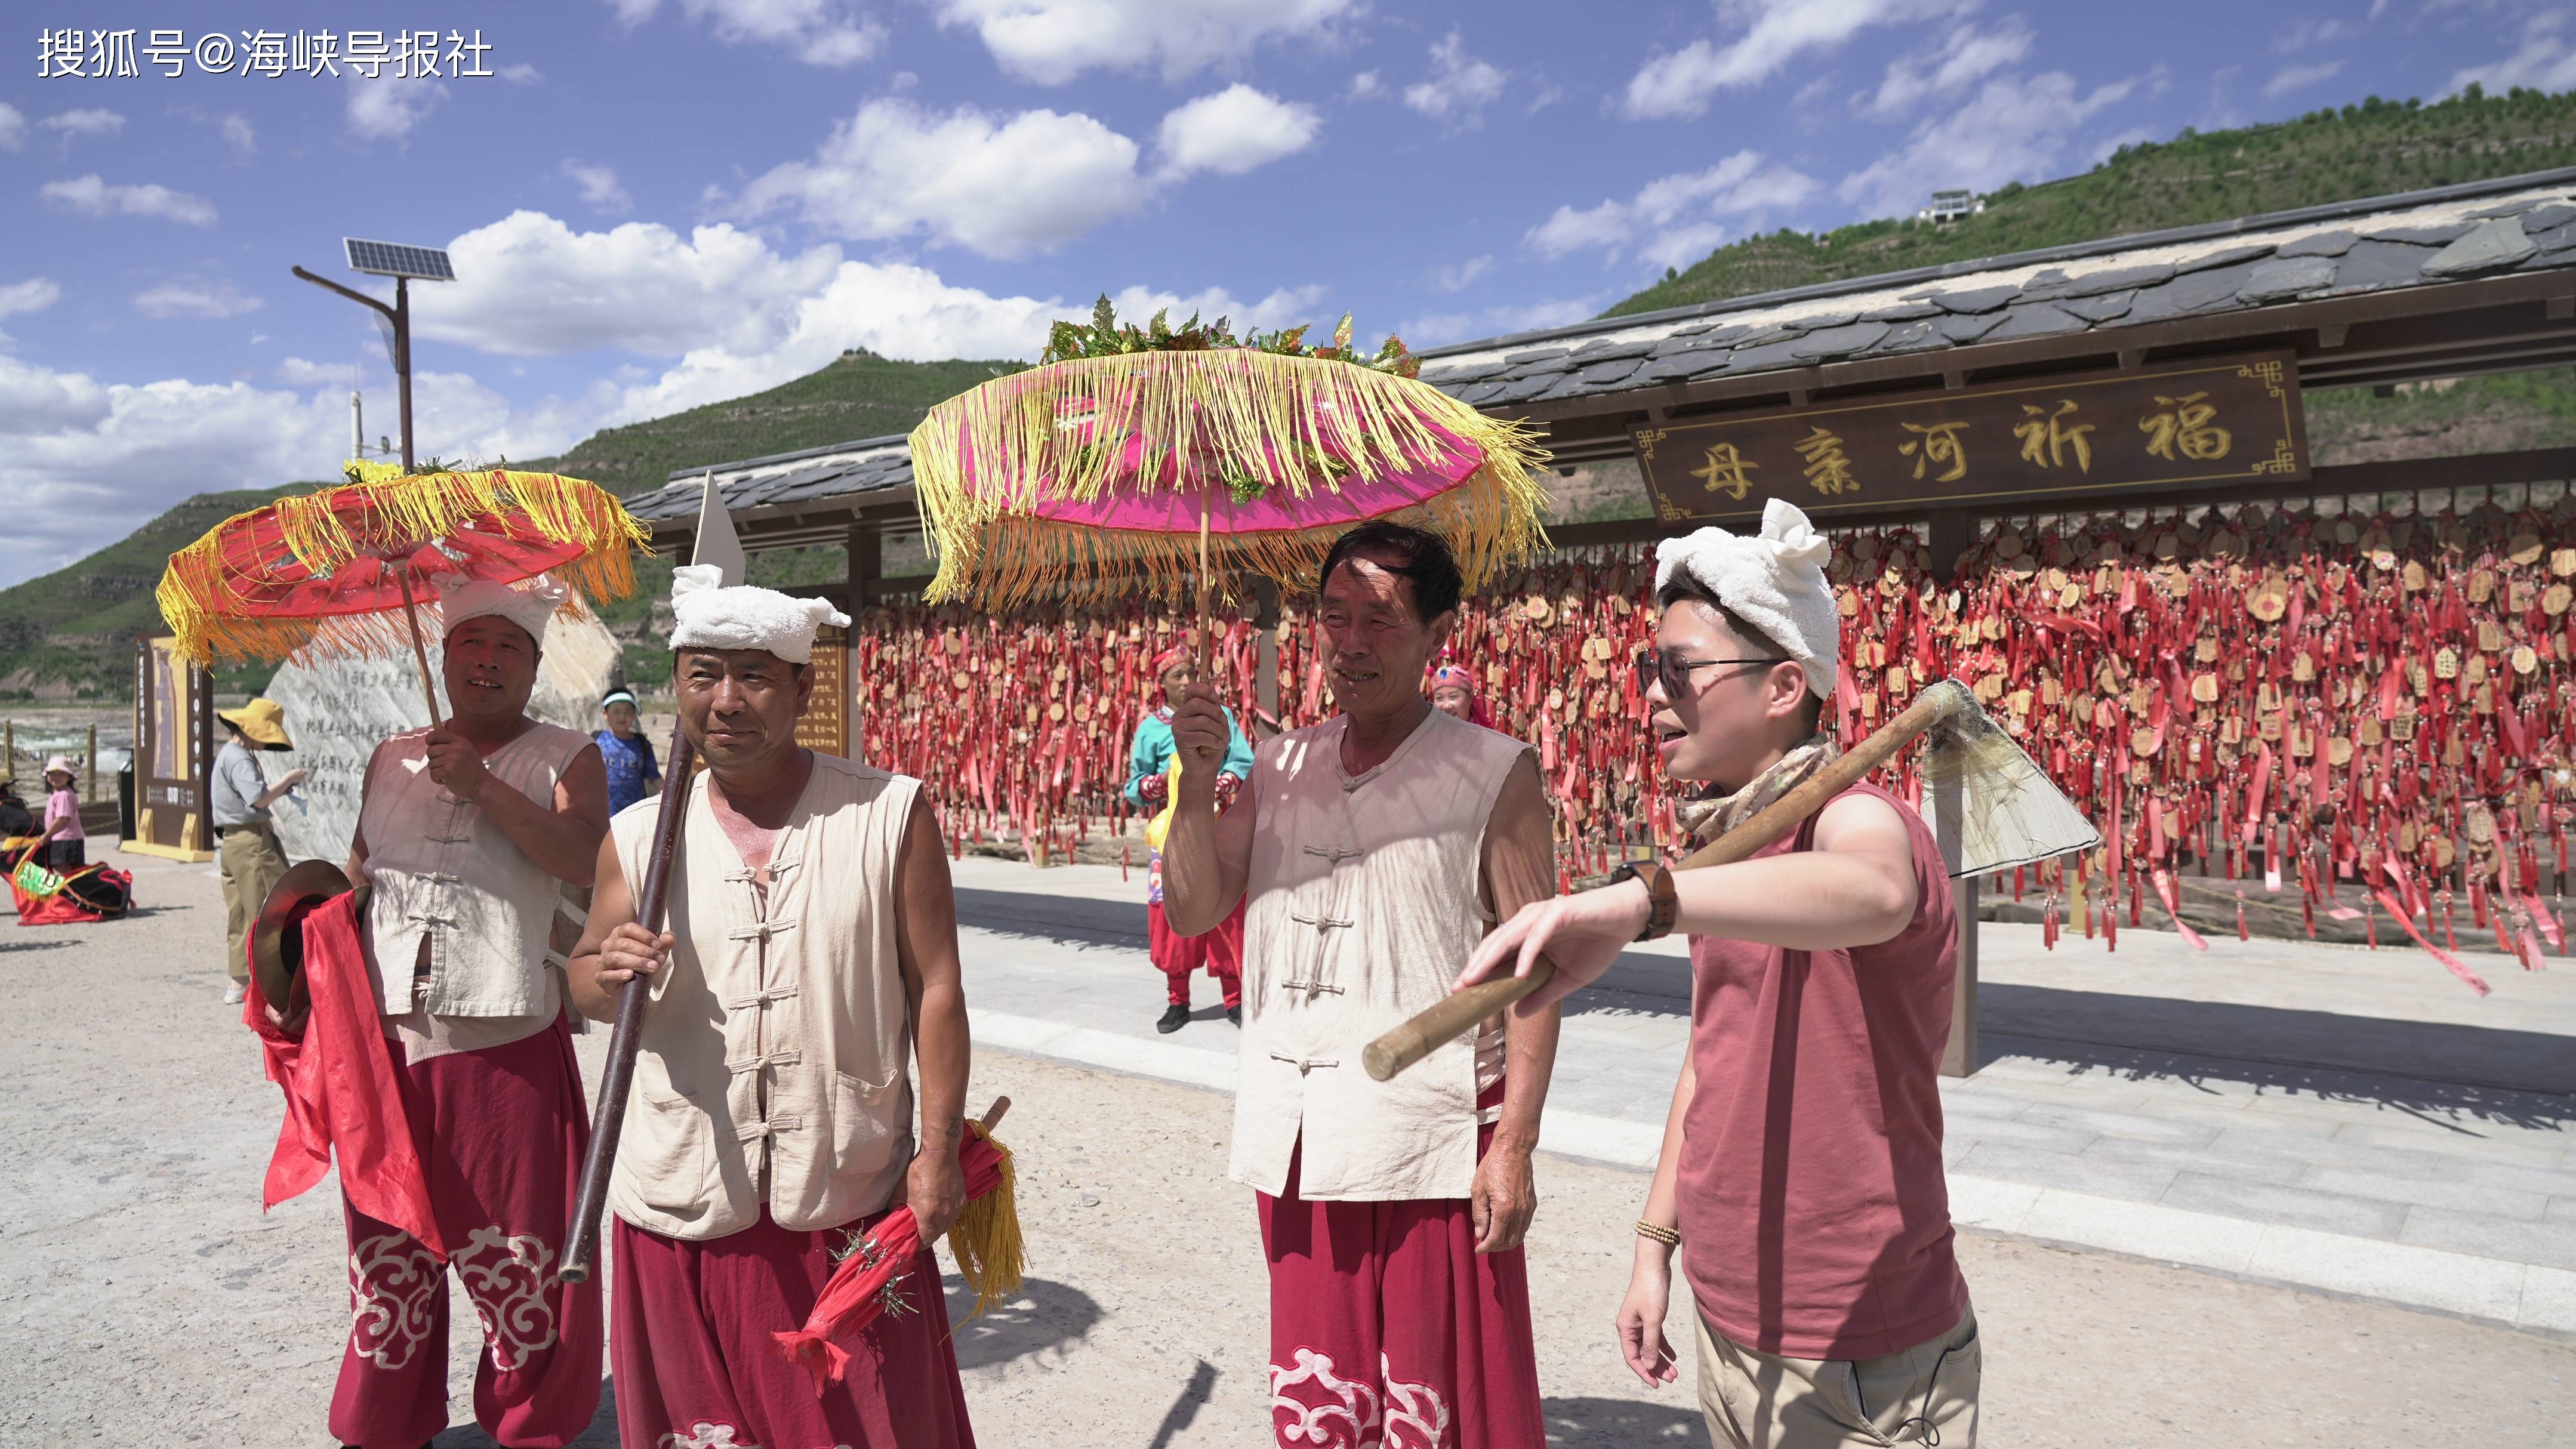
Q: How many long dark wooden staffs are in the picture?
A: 1